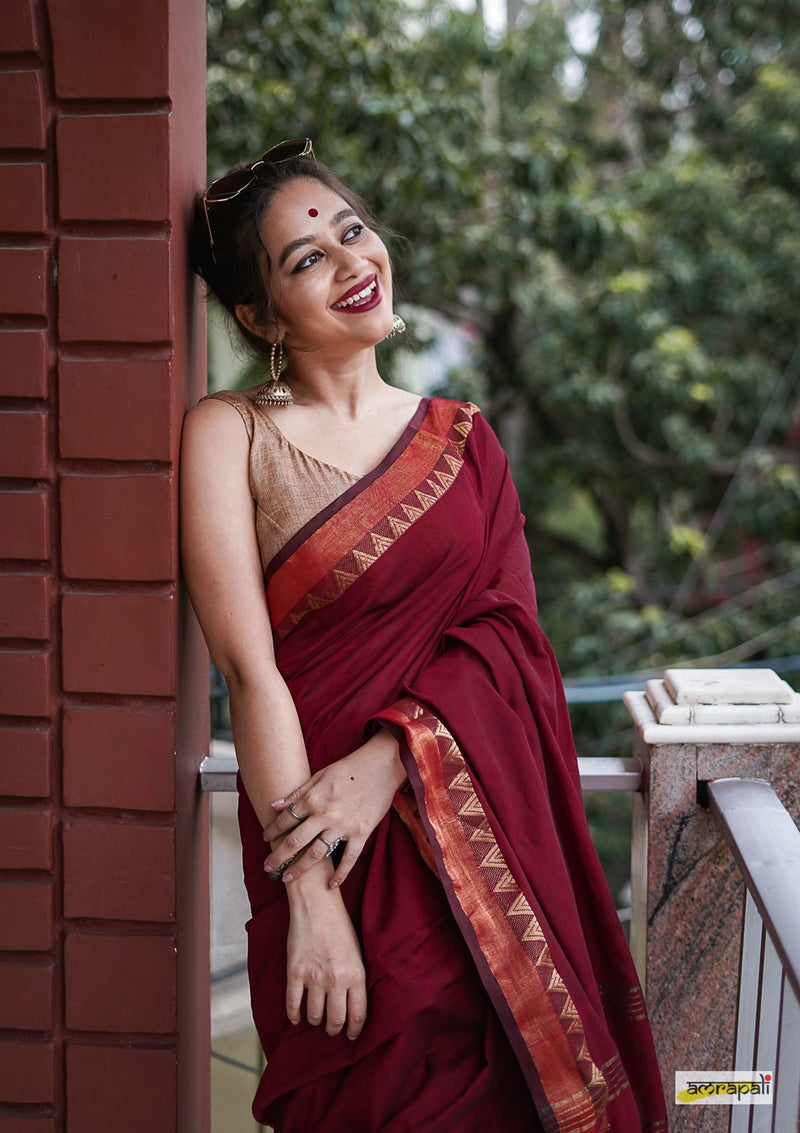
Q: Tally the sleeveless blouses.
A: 1